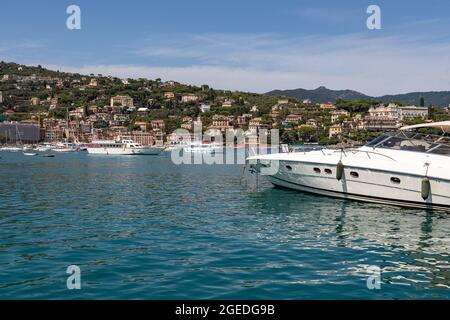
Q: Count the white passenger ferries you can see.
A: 2